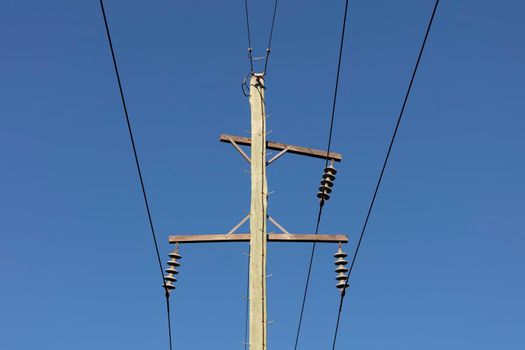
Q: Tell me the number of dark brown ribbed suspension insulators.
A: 3